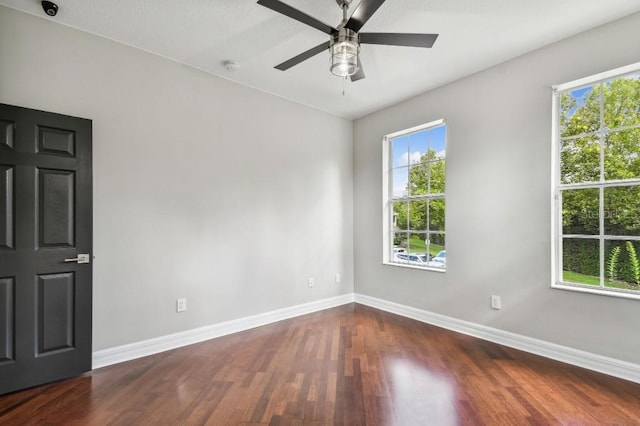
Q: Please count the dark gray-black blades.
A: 5